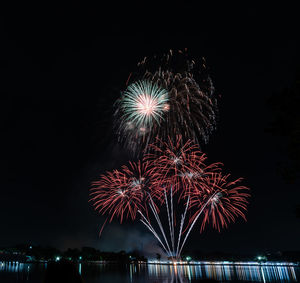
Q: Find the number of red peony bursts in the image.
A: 5